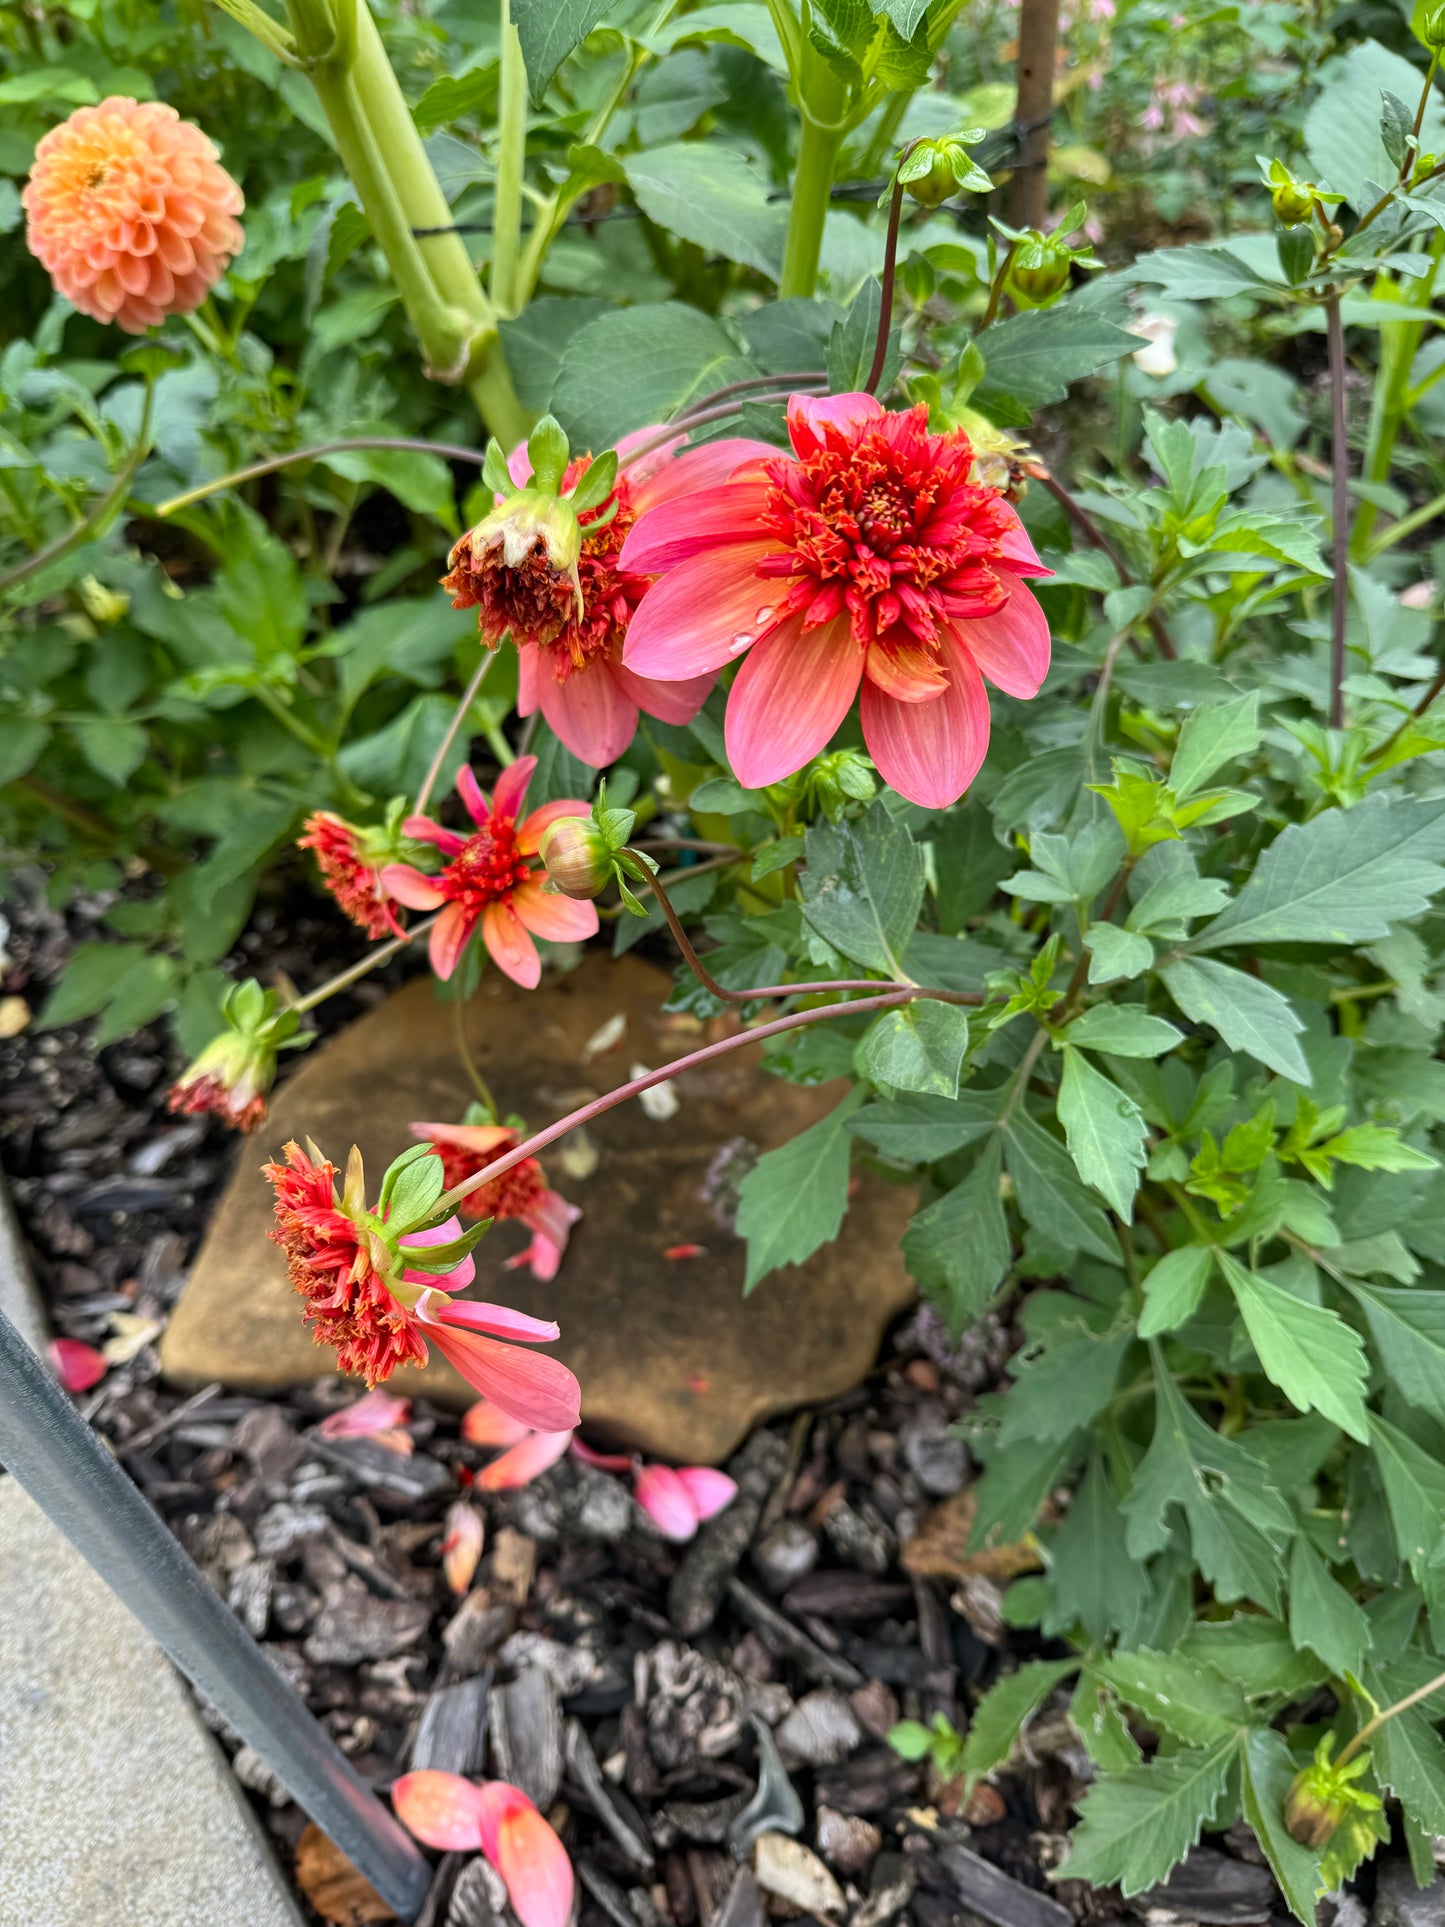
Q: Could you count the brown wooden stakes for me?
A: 1